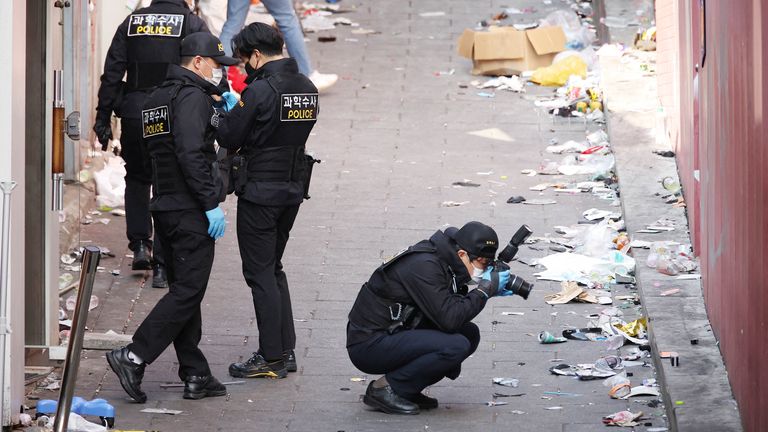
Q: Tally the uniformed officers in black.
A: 4